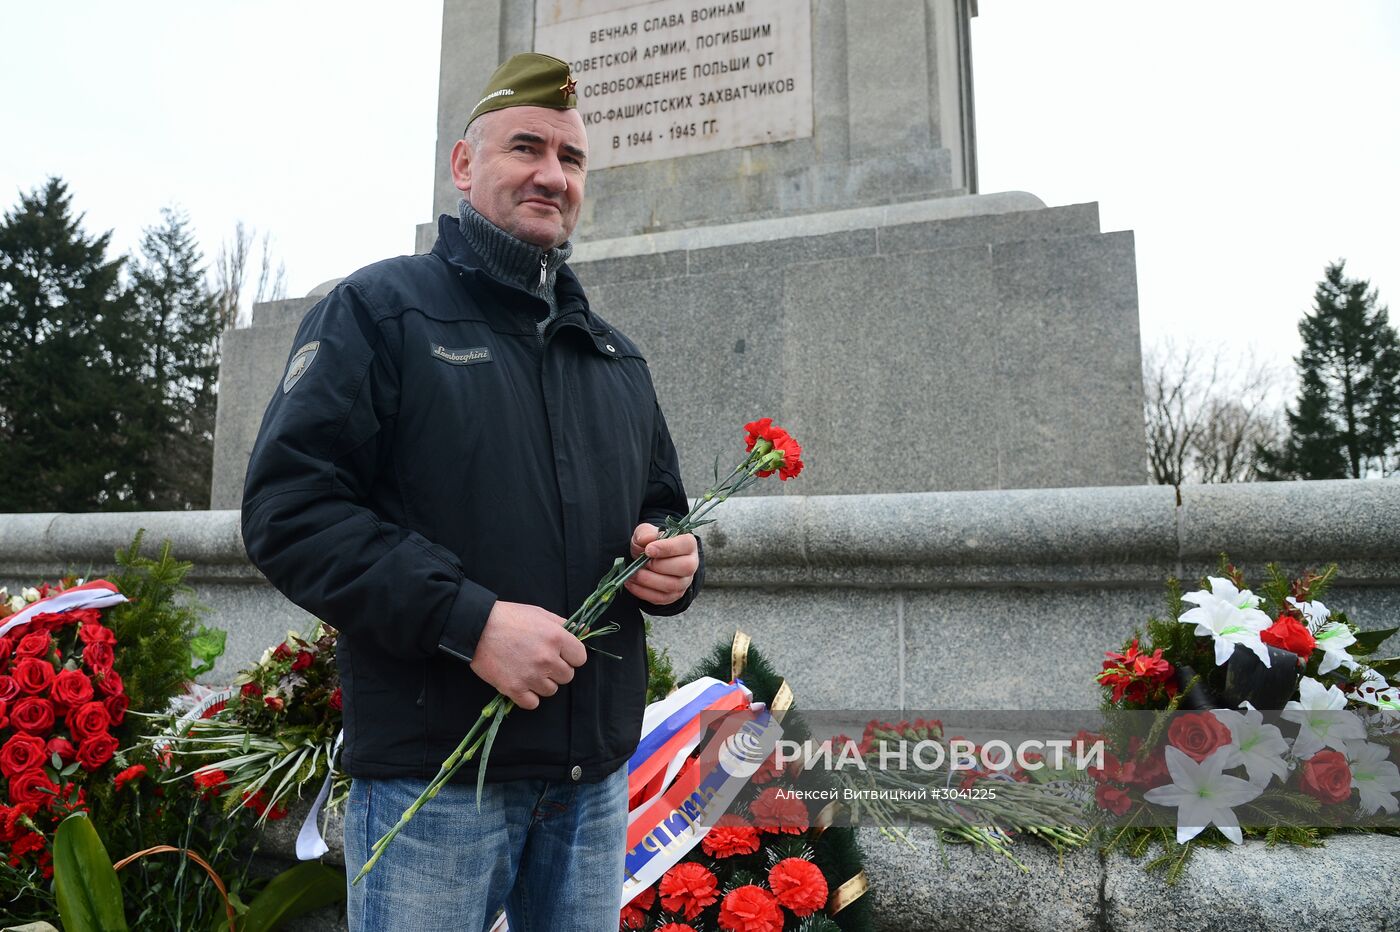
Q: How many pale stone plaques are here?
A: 1